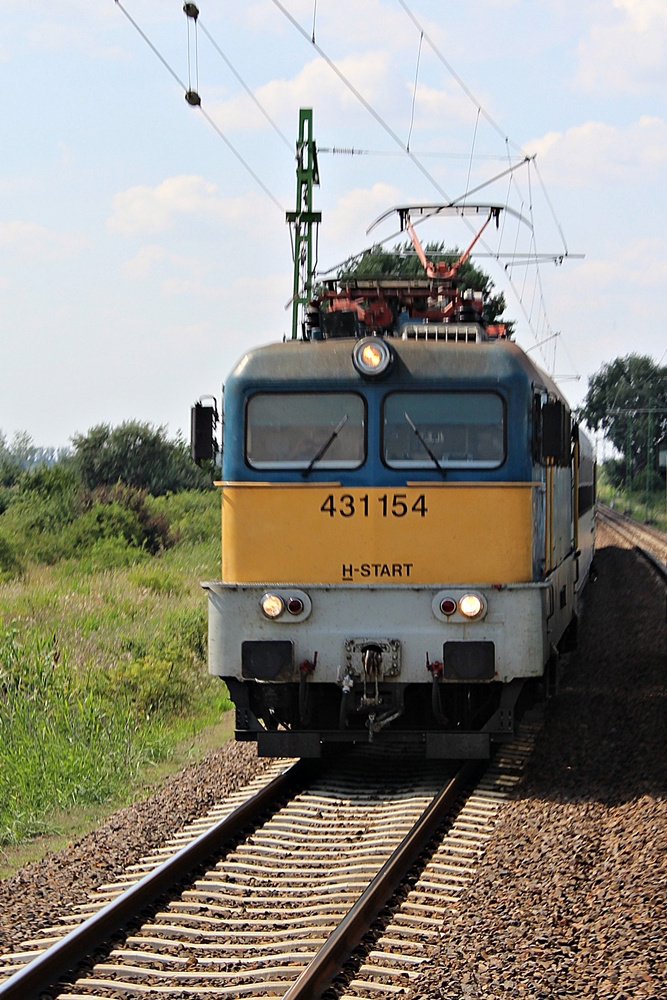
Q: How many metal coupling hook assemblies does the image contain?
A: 1